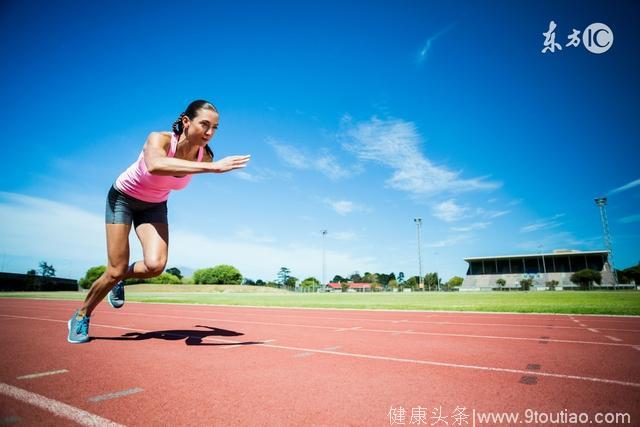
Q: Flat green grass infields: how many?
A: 1